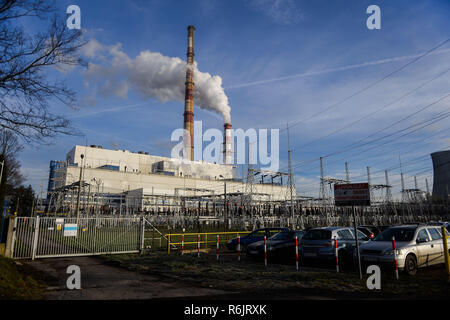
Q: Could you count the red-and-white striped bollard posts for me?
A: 8